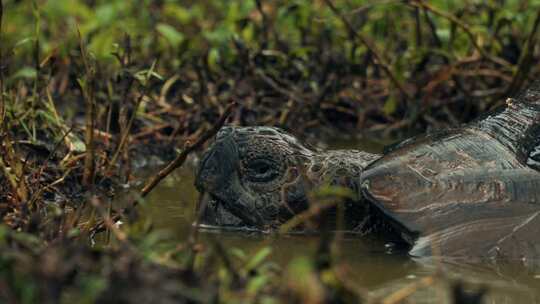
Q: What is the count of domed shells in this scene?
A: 1